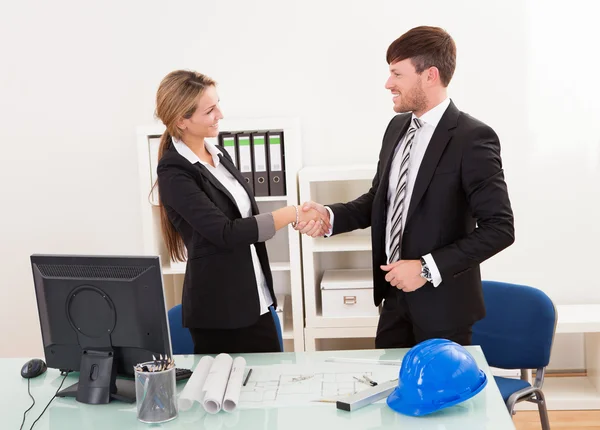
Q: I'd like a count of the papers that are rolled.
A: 3